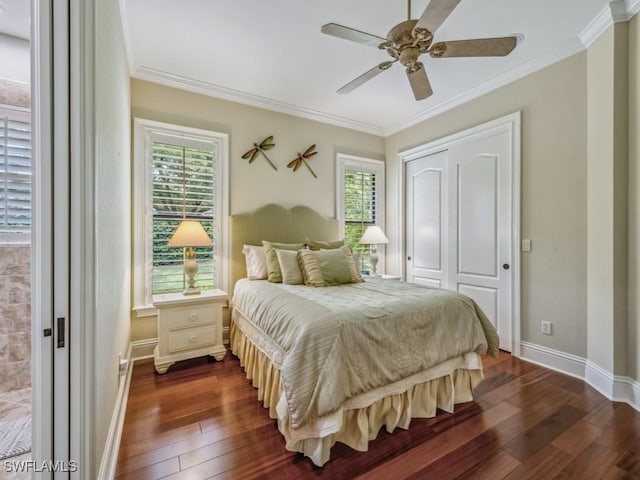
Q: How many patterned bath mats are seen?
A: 1